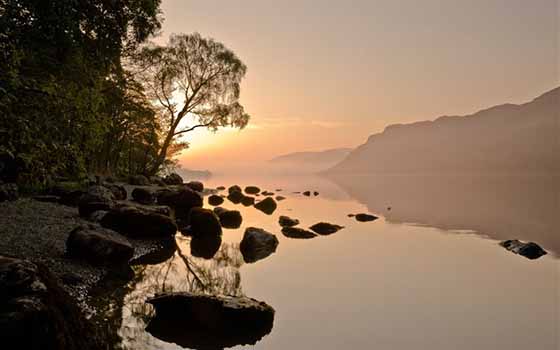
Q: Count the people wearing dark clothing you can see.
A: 0